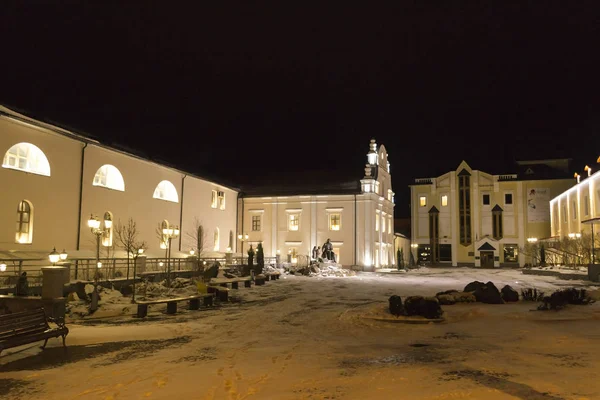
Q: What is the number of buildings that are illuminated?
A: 4